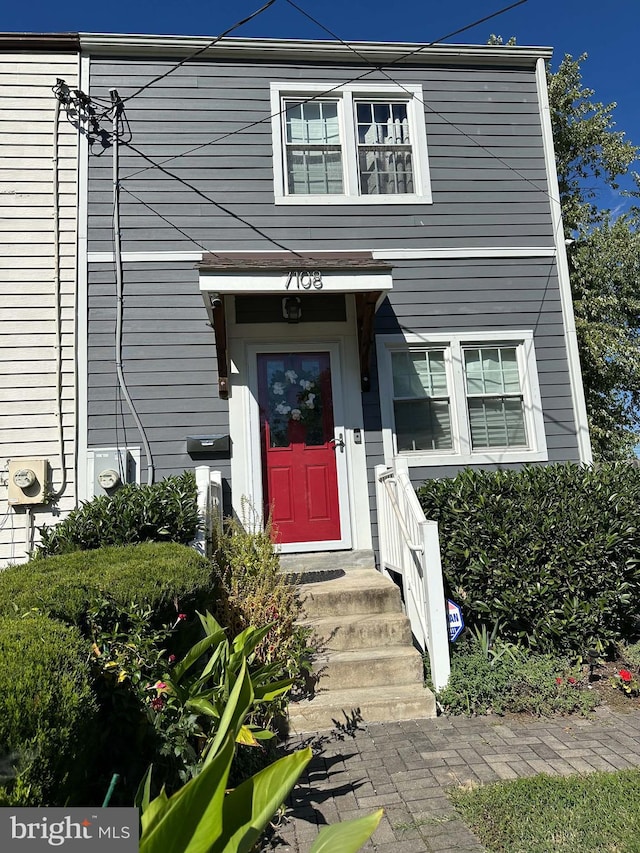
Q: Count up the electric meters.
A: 2